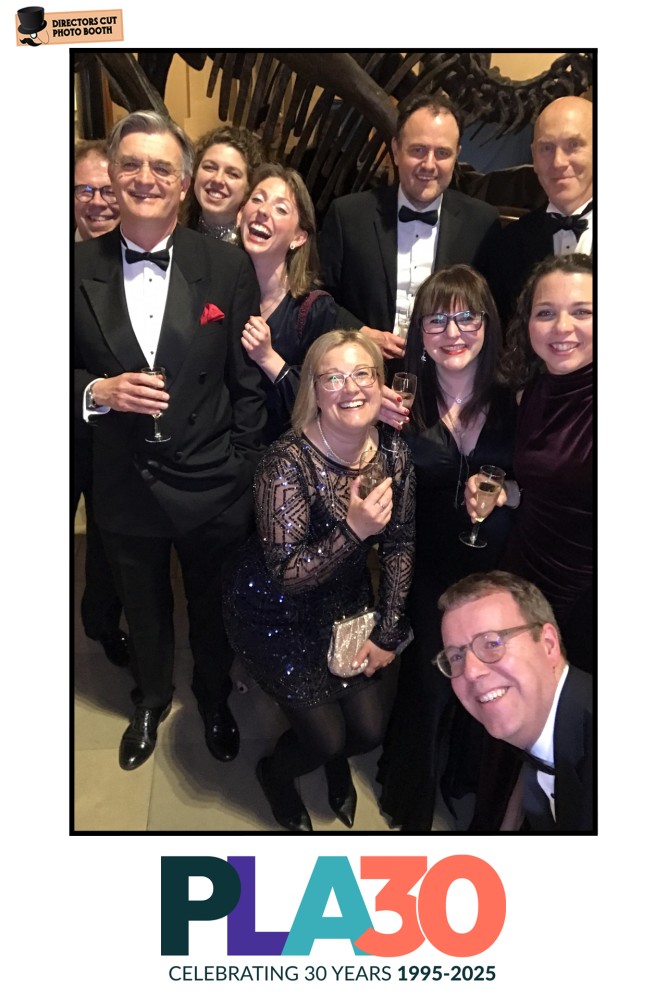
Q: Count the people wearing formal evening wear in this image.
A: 10